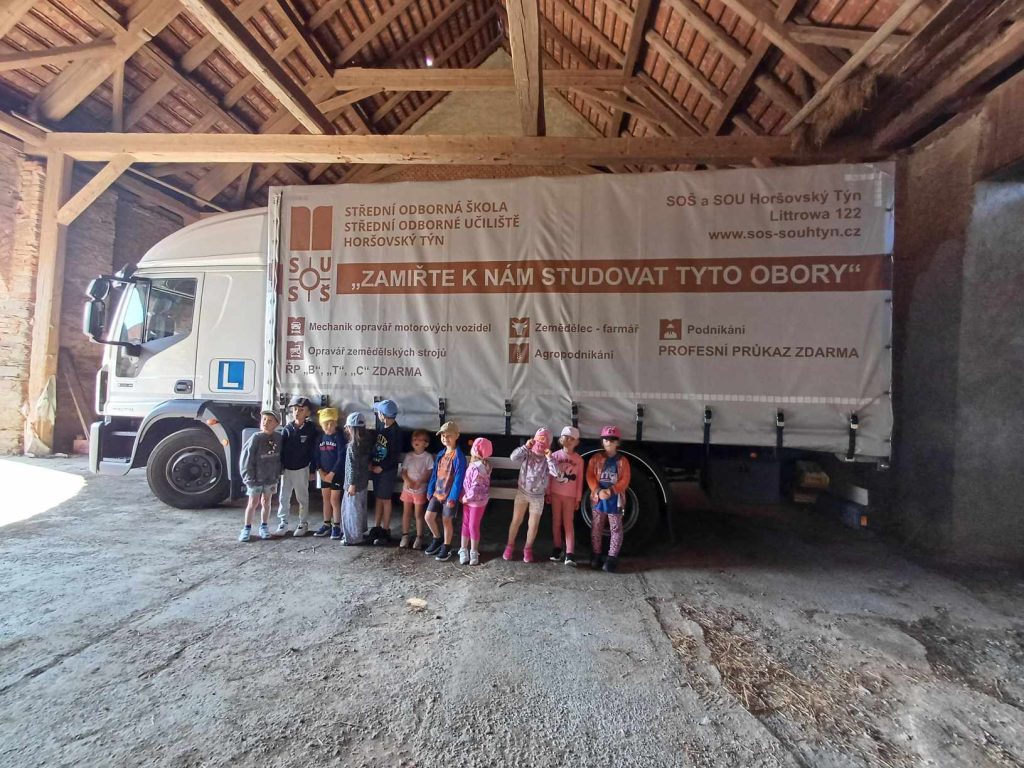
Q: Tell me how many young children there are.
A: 11